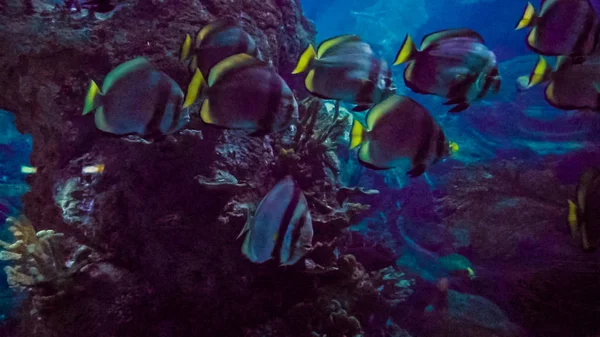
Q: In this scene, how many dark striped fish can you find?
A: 10